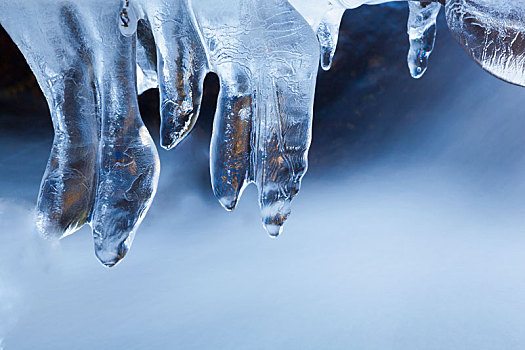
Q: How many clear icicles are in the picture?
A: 7